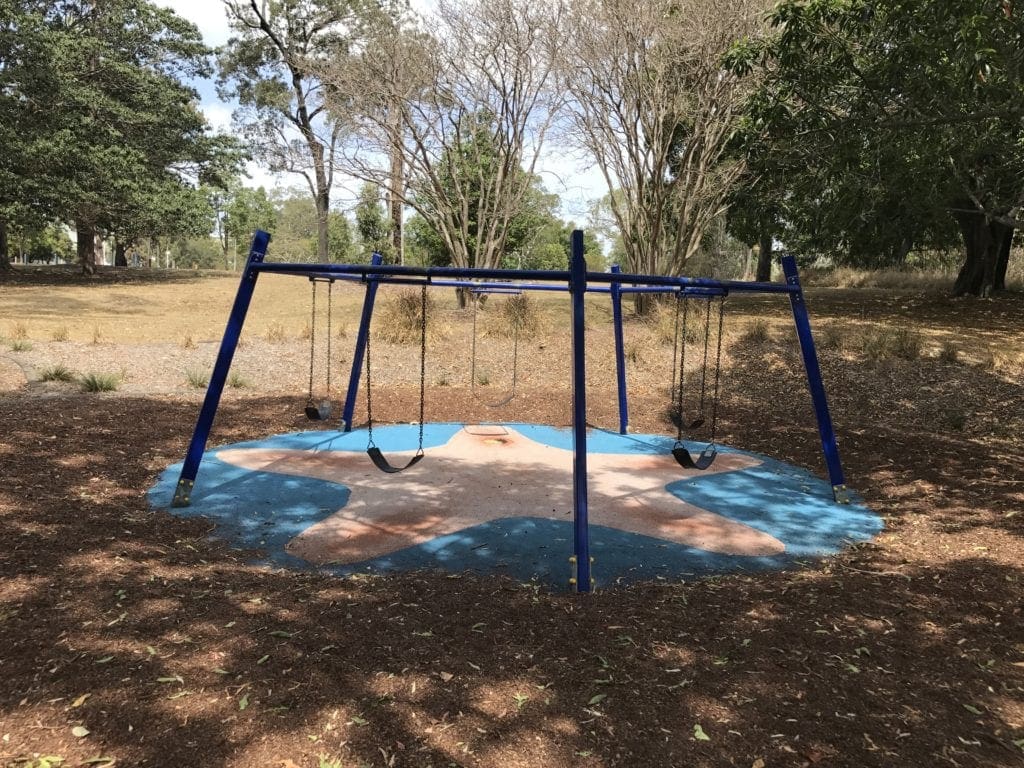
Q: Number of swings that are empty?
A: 5